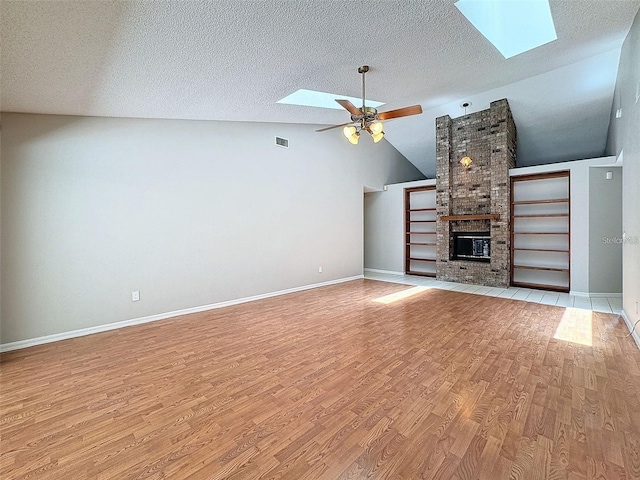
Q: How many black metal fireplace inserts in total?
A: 1